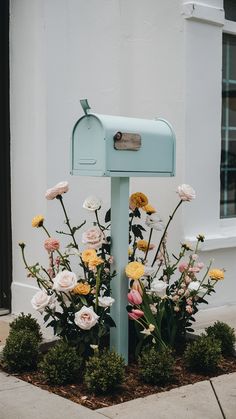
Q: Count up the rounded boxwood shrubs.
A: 7